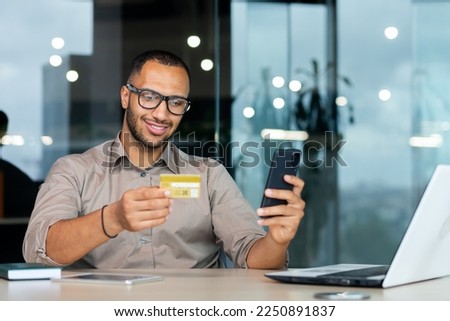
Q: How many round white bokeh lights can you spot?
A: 12